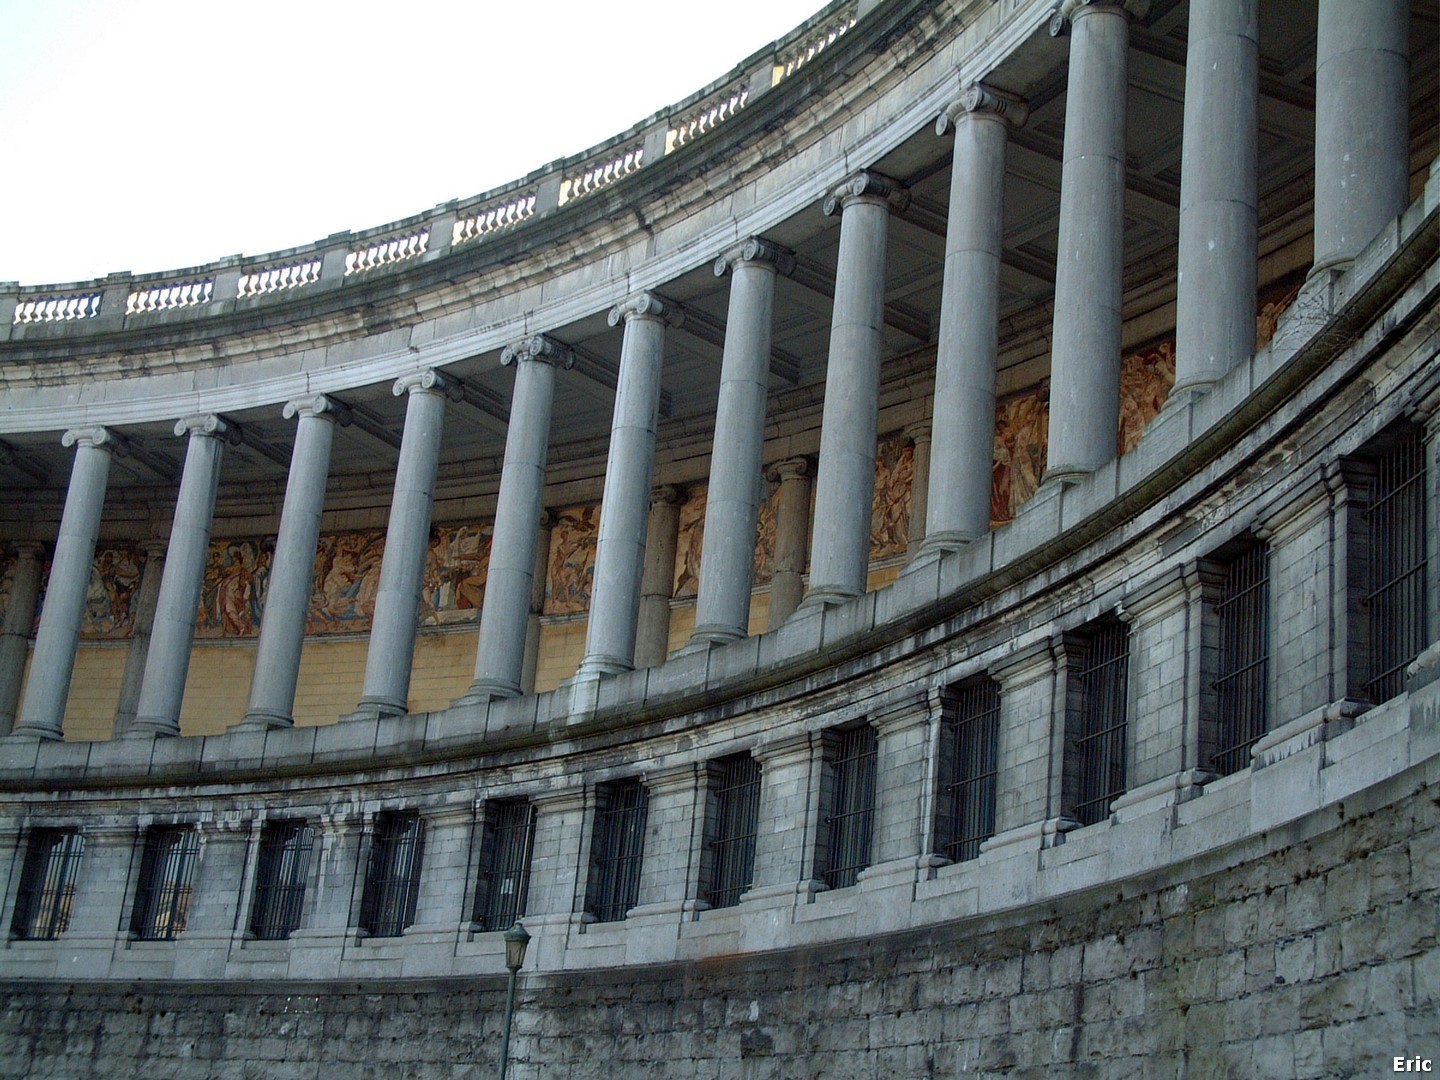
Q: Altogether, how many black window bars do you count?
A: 12